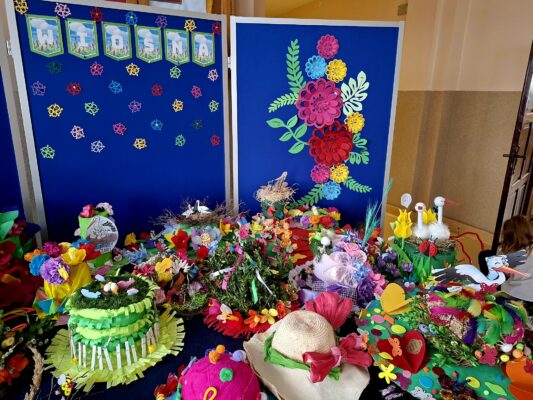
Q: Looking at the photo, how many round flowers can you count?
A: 9